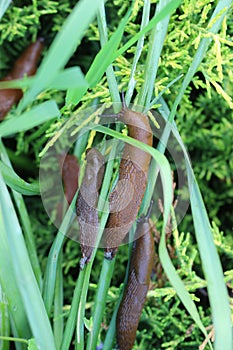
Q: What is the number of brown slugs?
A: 5